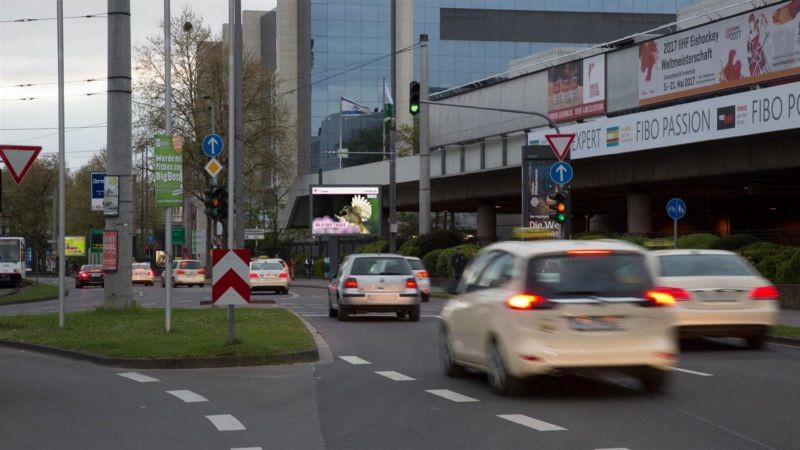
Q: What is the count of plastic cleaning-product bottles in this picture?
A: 0